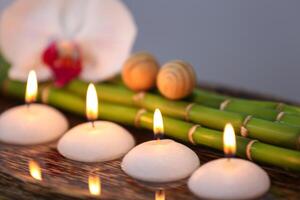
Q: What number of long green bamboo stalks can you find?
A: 4